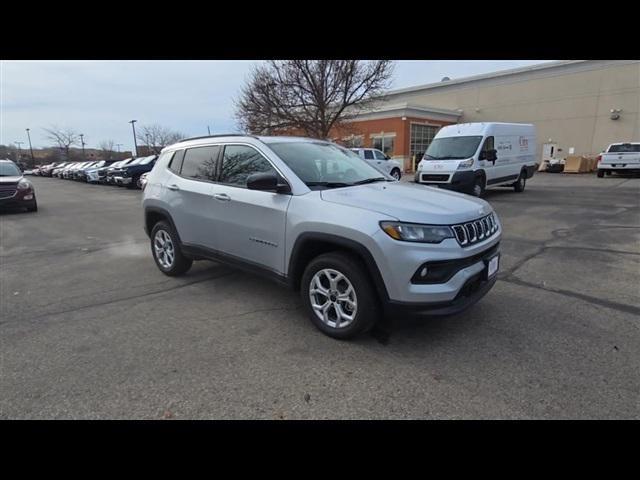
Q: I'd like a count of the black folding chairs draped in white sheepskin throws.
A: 0